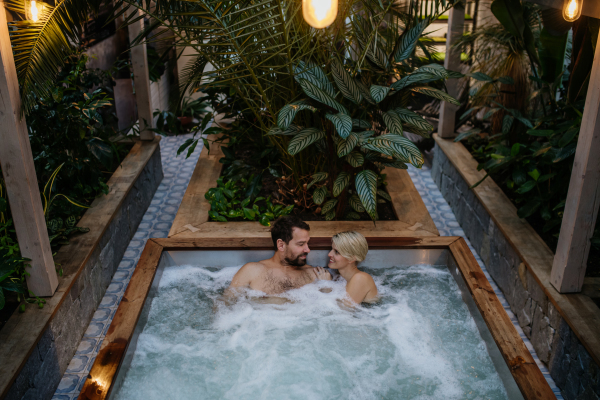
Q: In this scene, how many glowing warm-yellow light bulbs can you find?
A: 3